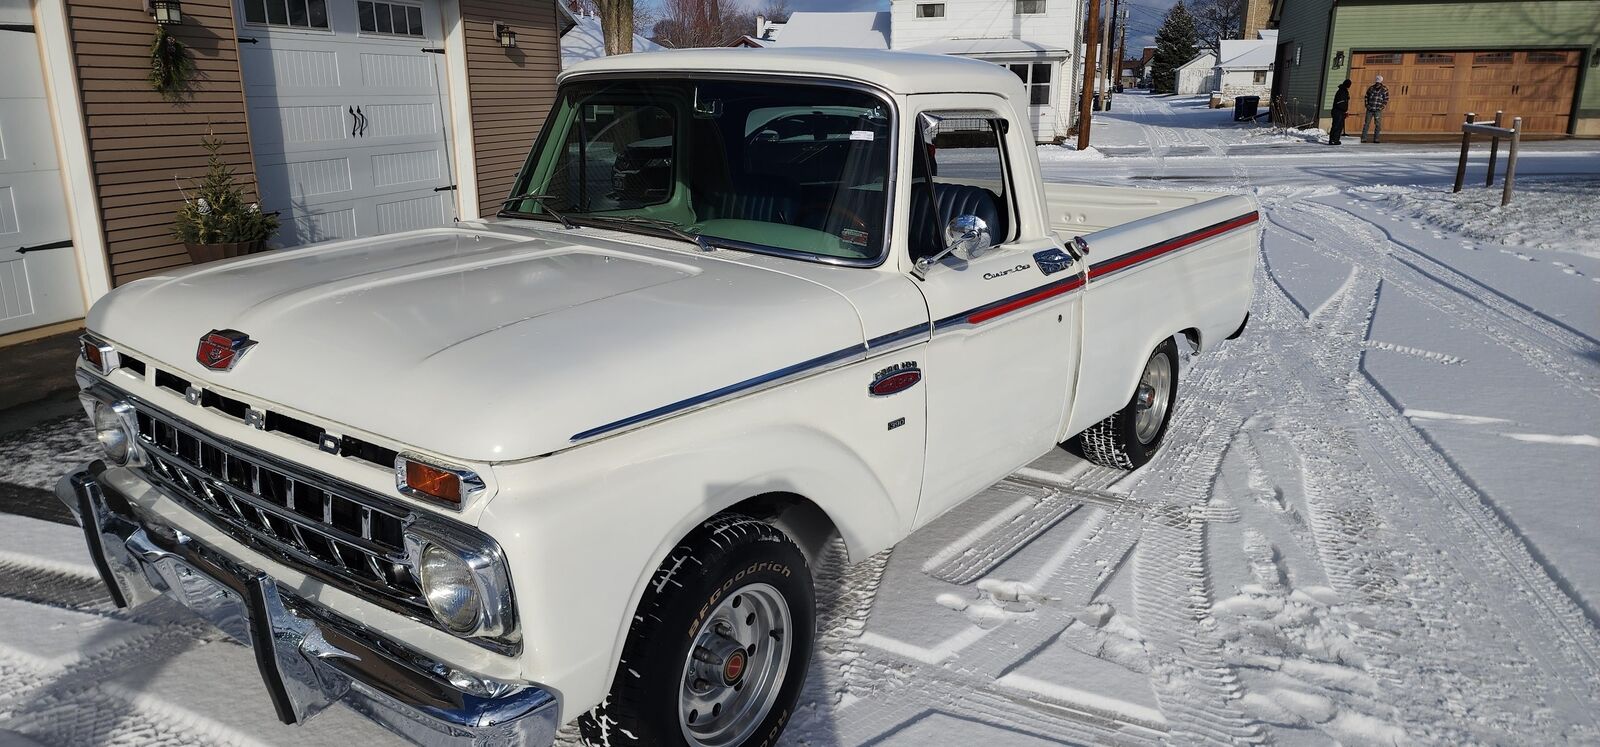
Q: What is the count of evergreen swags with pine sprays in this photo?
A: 1